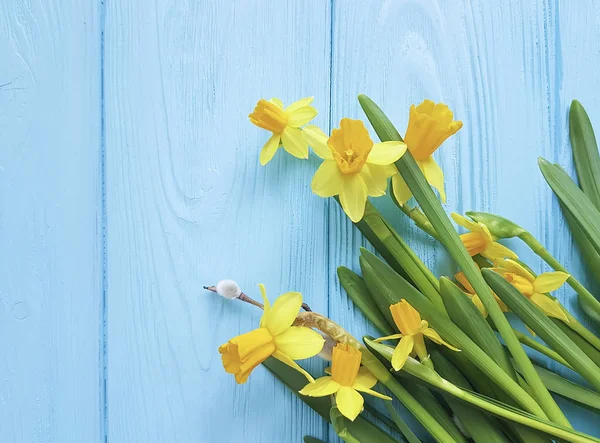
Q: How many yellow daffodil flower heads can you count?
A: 9